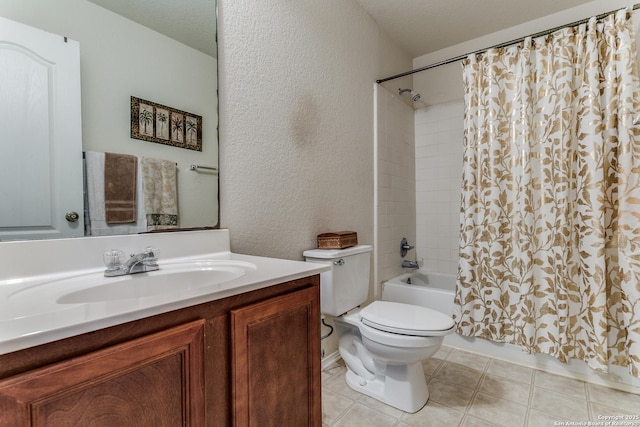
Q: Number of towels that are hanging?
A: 3